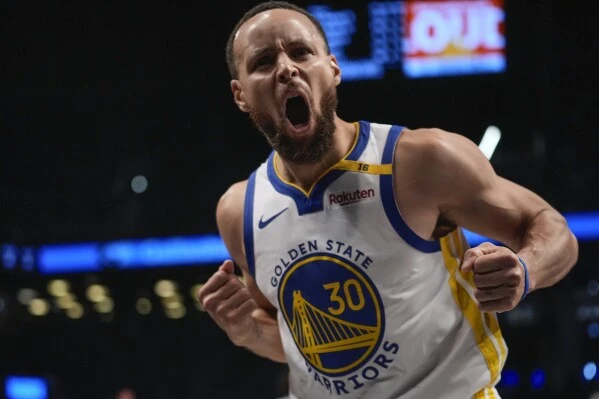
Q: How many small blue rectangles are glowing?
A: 1